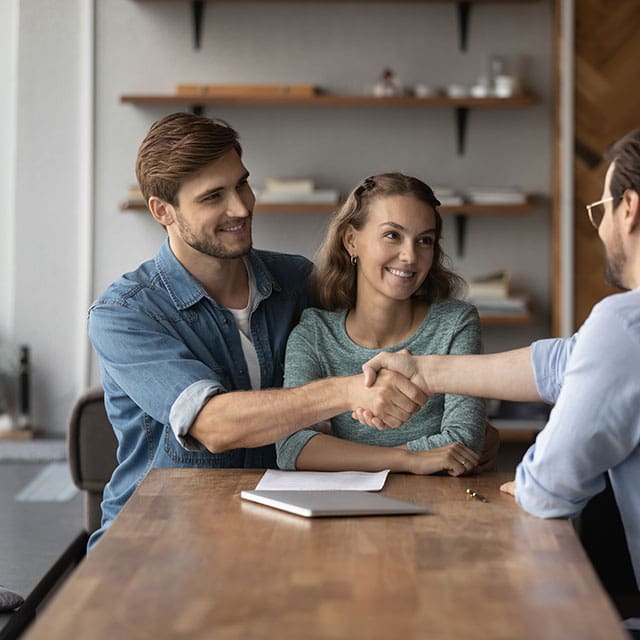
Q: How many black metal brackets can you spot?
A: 5